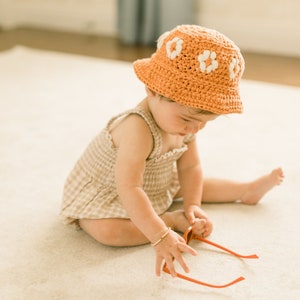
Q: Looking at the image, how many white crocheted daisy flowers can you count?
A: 4